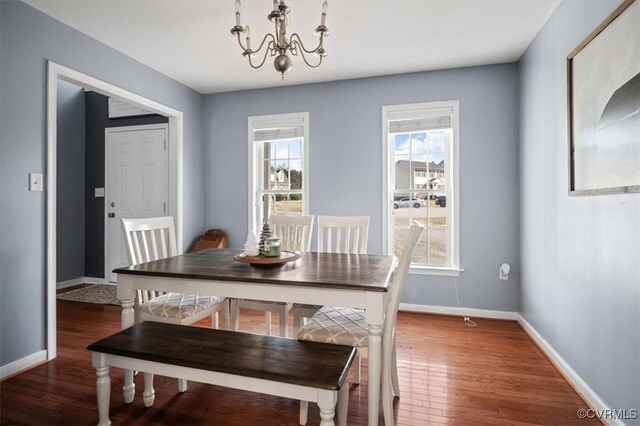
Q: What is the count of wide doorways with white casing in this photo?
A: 1